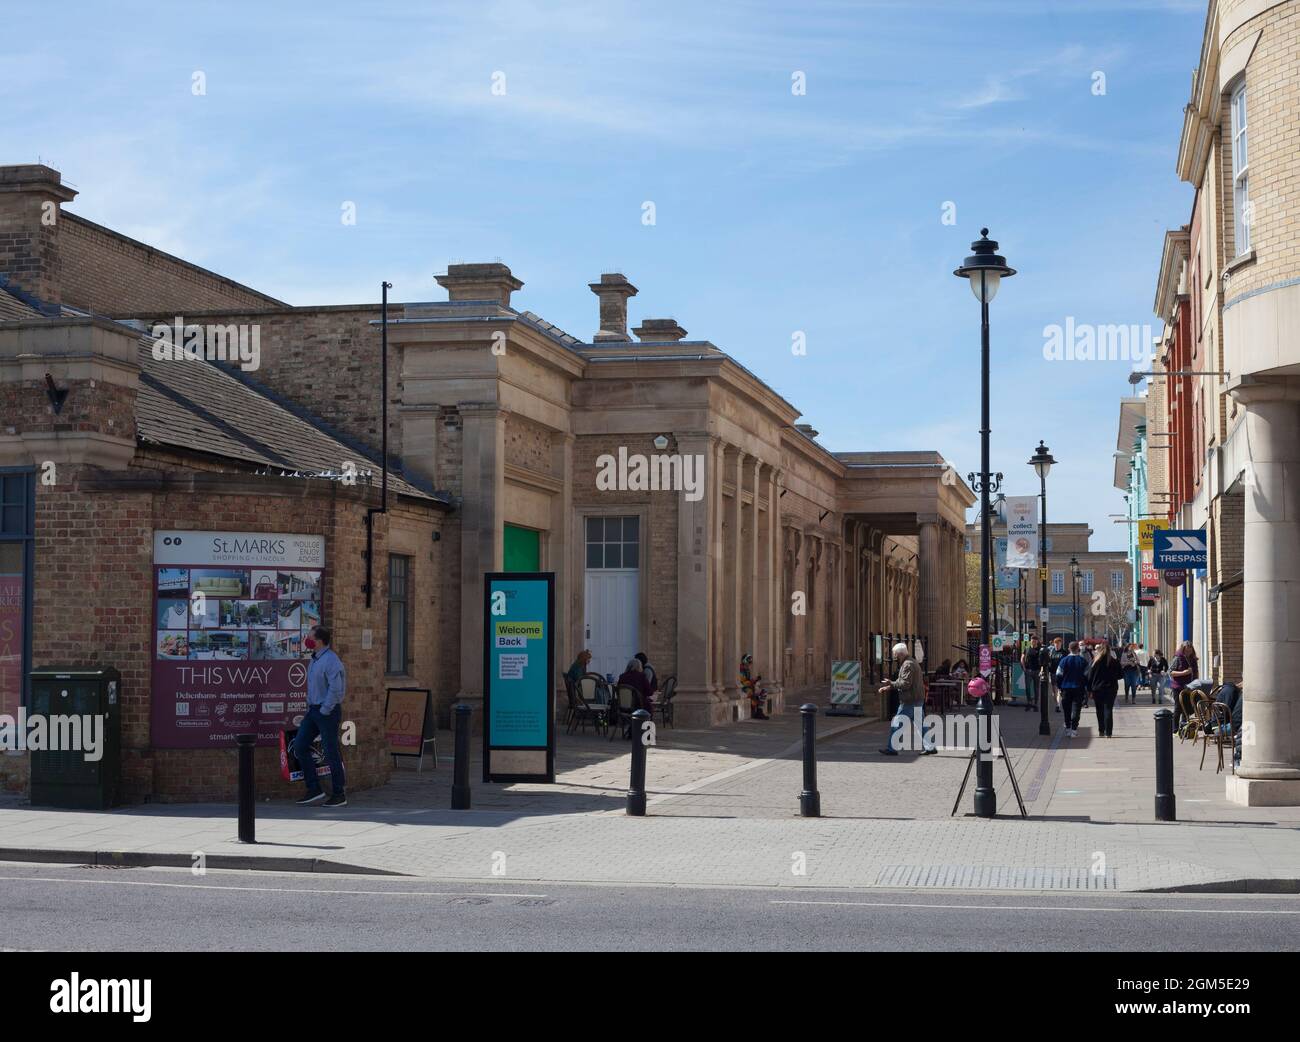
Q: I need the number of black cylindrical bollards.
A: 5